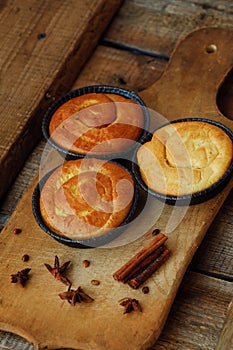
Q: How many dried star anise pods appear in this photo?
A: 4